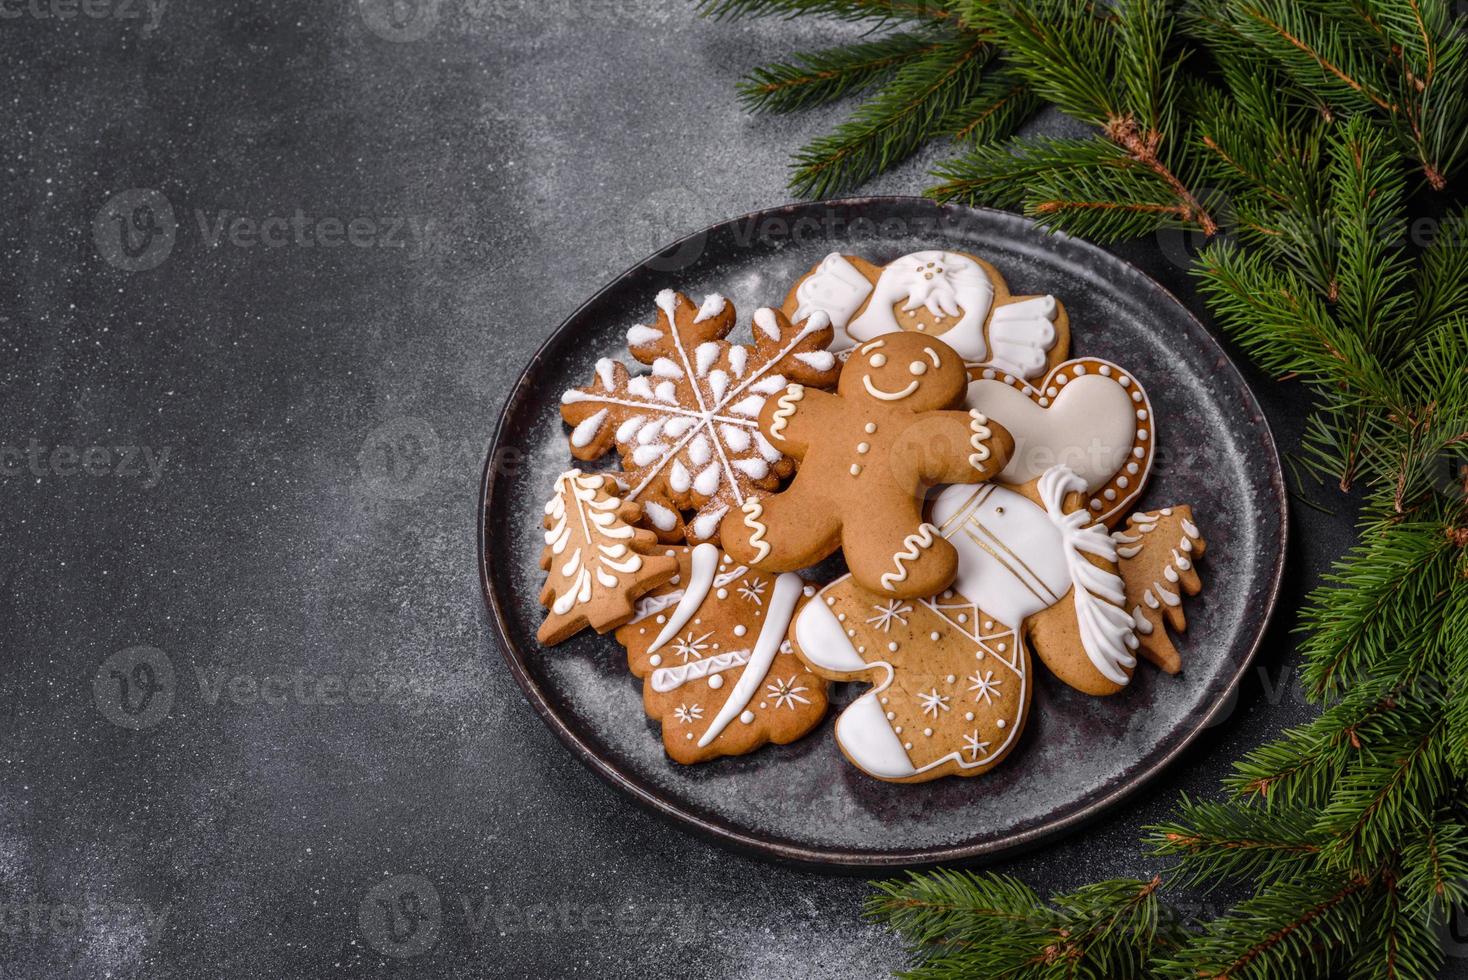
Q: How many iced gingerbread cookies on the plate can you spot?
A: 8